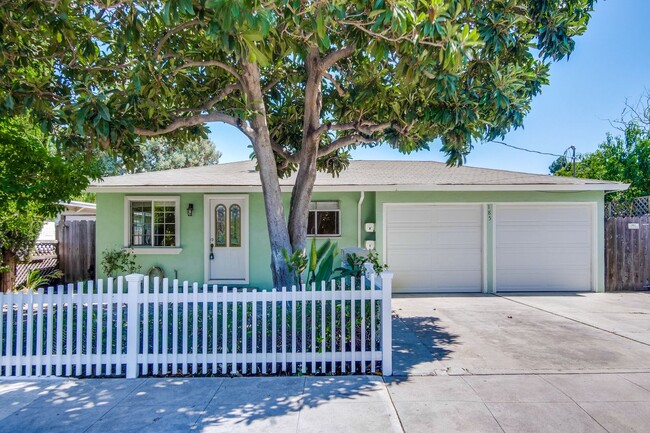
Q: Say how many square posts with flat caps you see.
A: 2